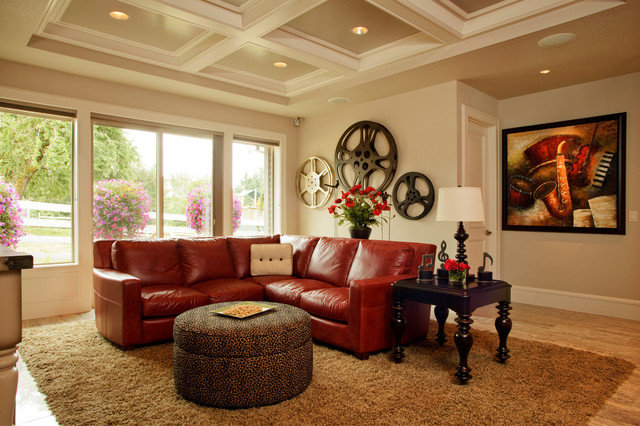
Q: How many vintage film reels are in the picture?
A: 3